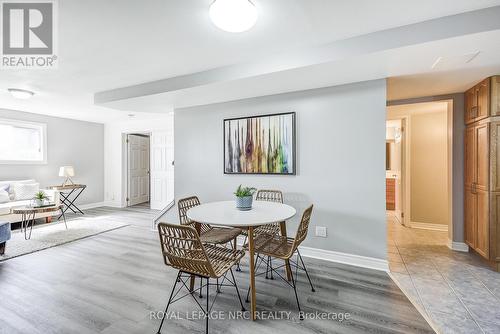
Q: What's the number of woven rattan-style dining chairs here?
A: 4